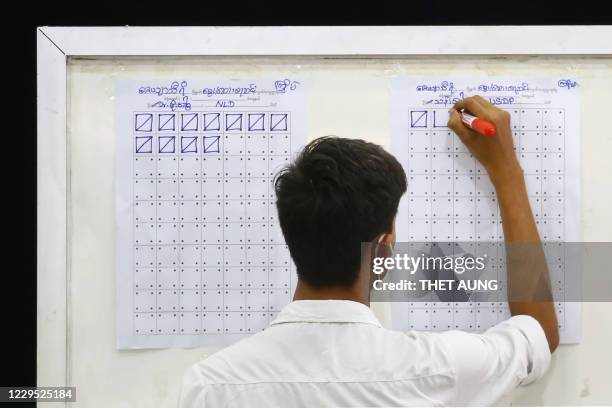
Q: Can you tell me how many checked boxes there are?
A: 12